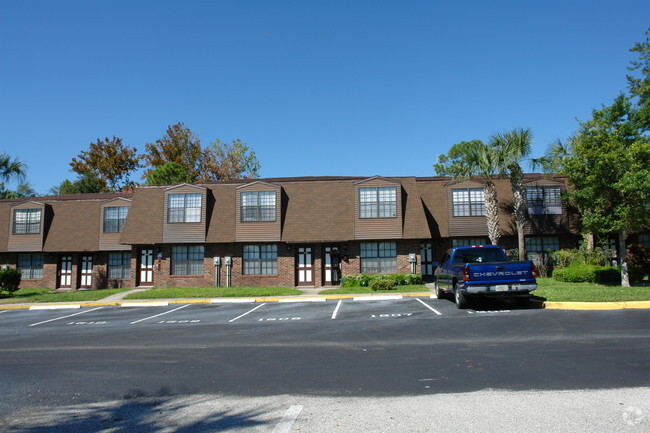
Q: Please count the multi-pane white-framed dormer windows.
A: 7